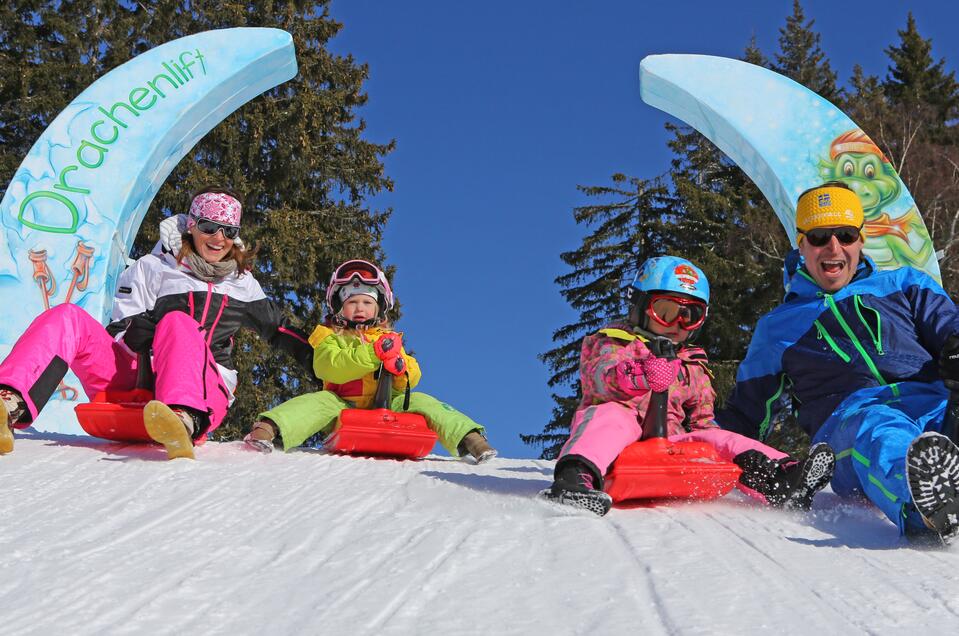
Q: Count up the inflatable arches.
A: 2